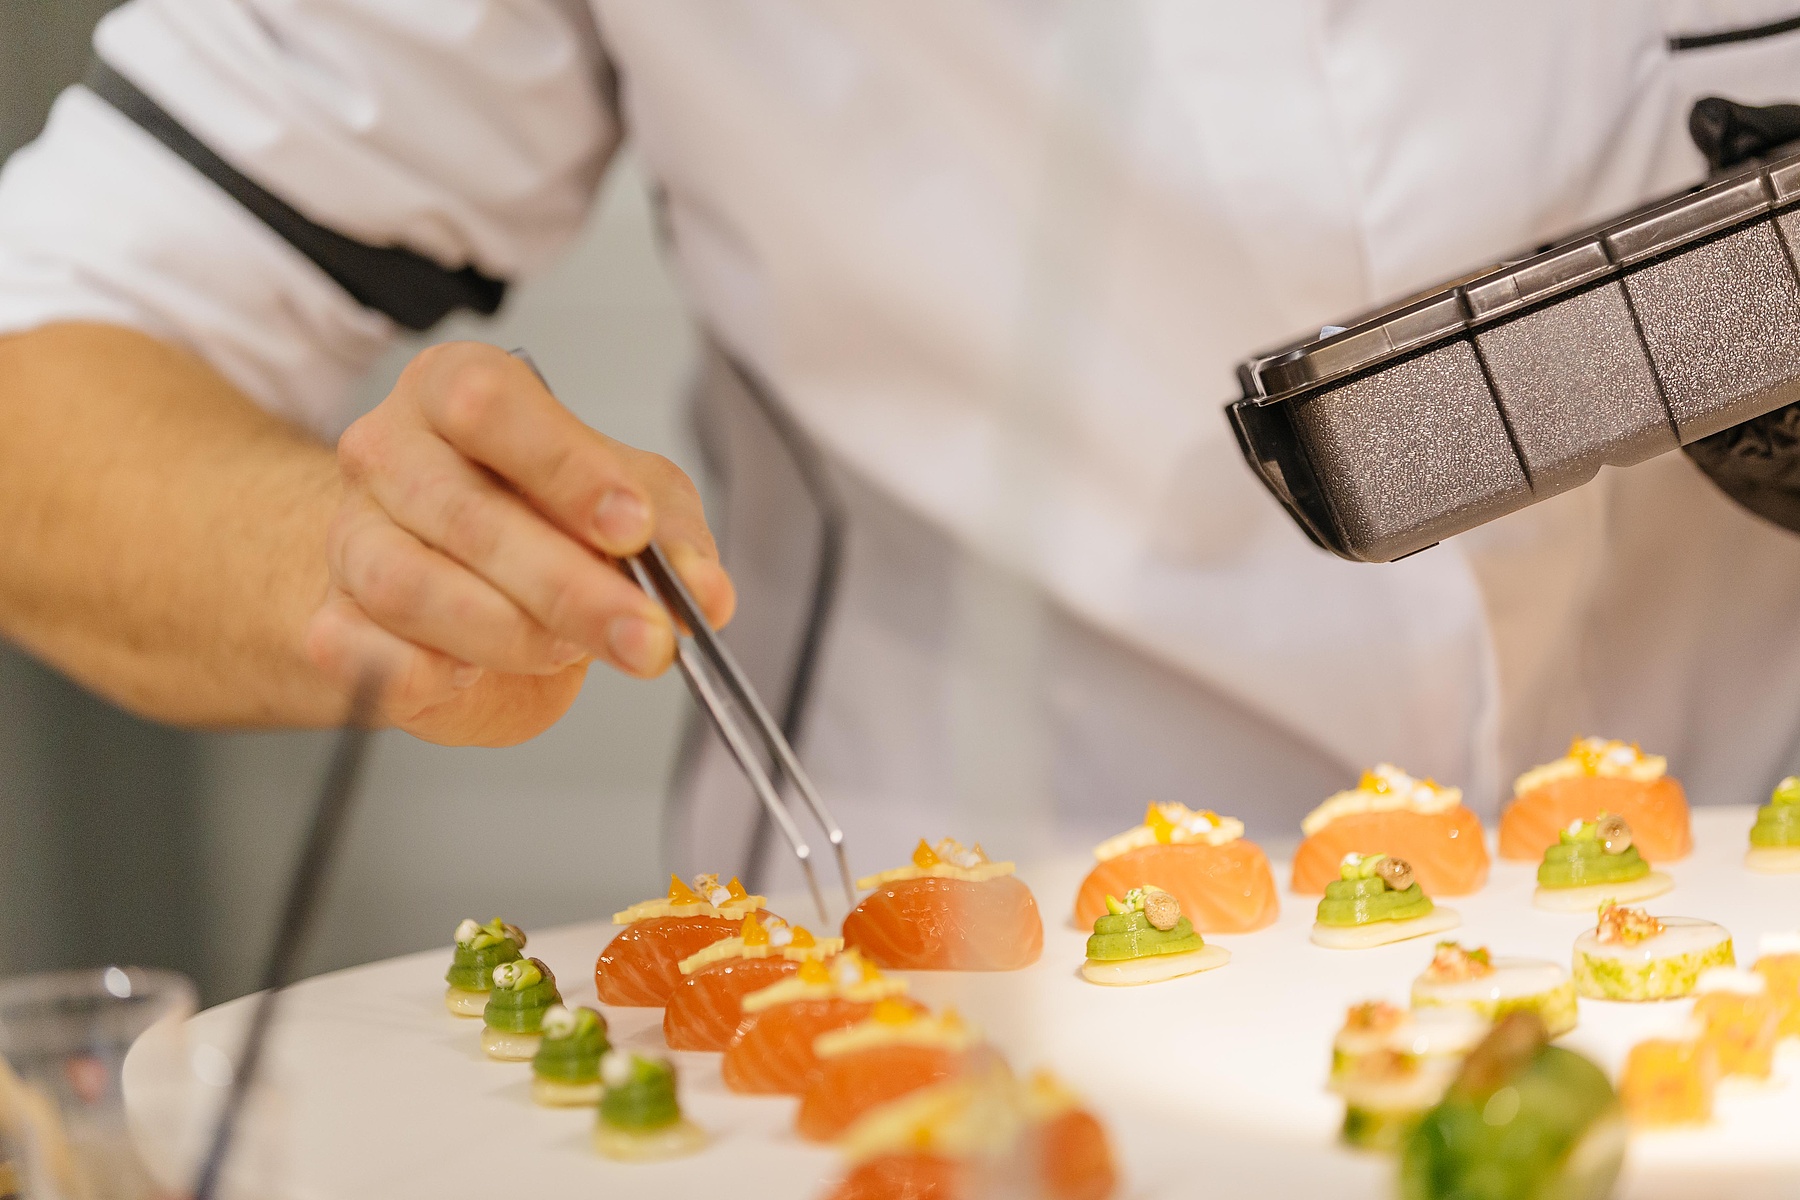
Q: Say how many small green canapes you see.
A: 8